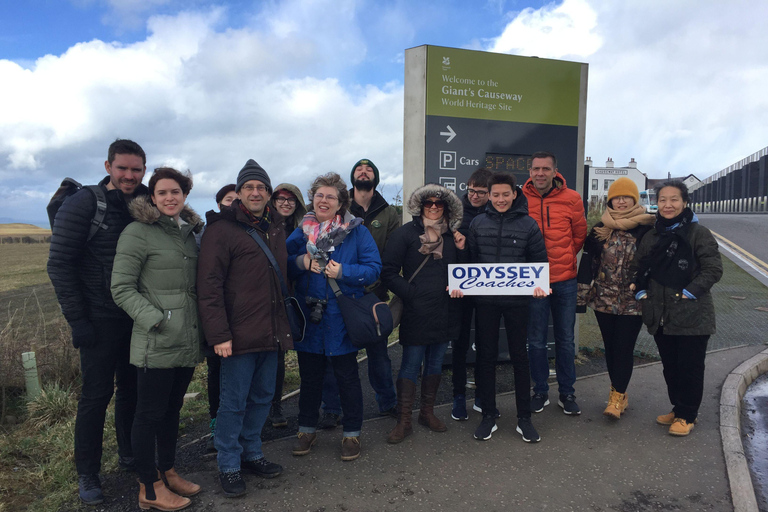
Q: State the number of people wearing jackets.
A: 13